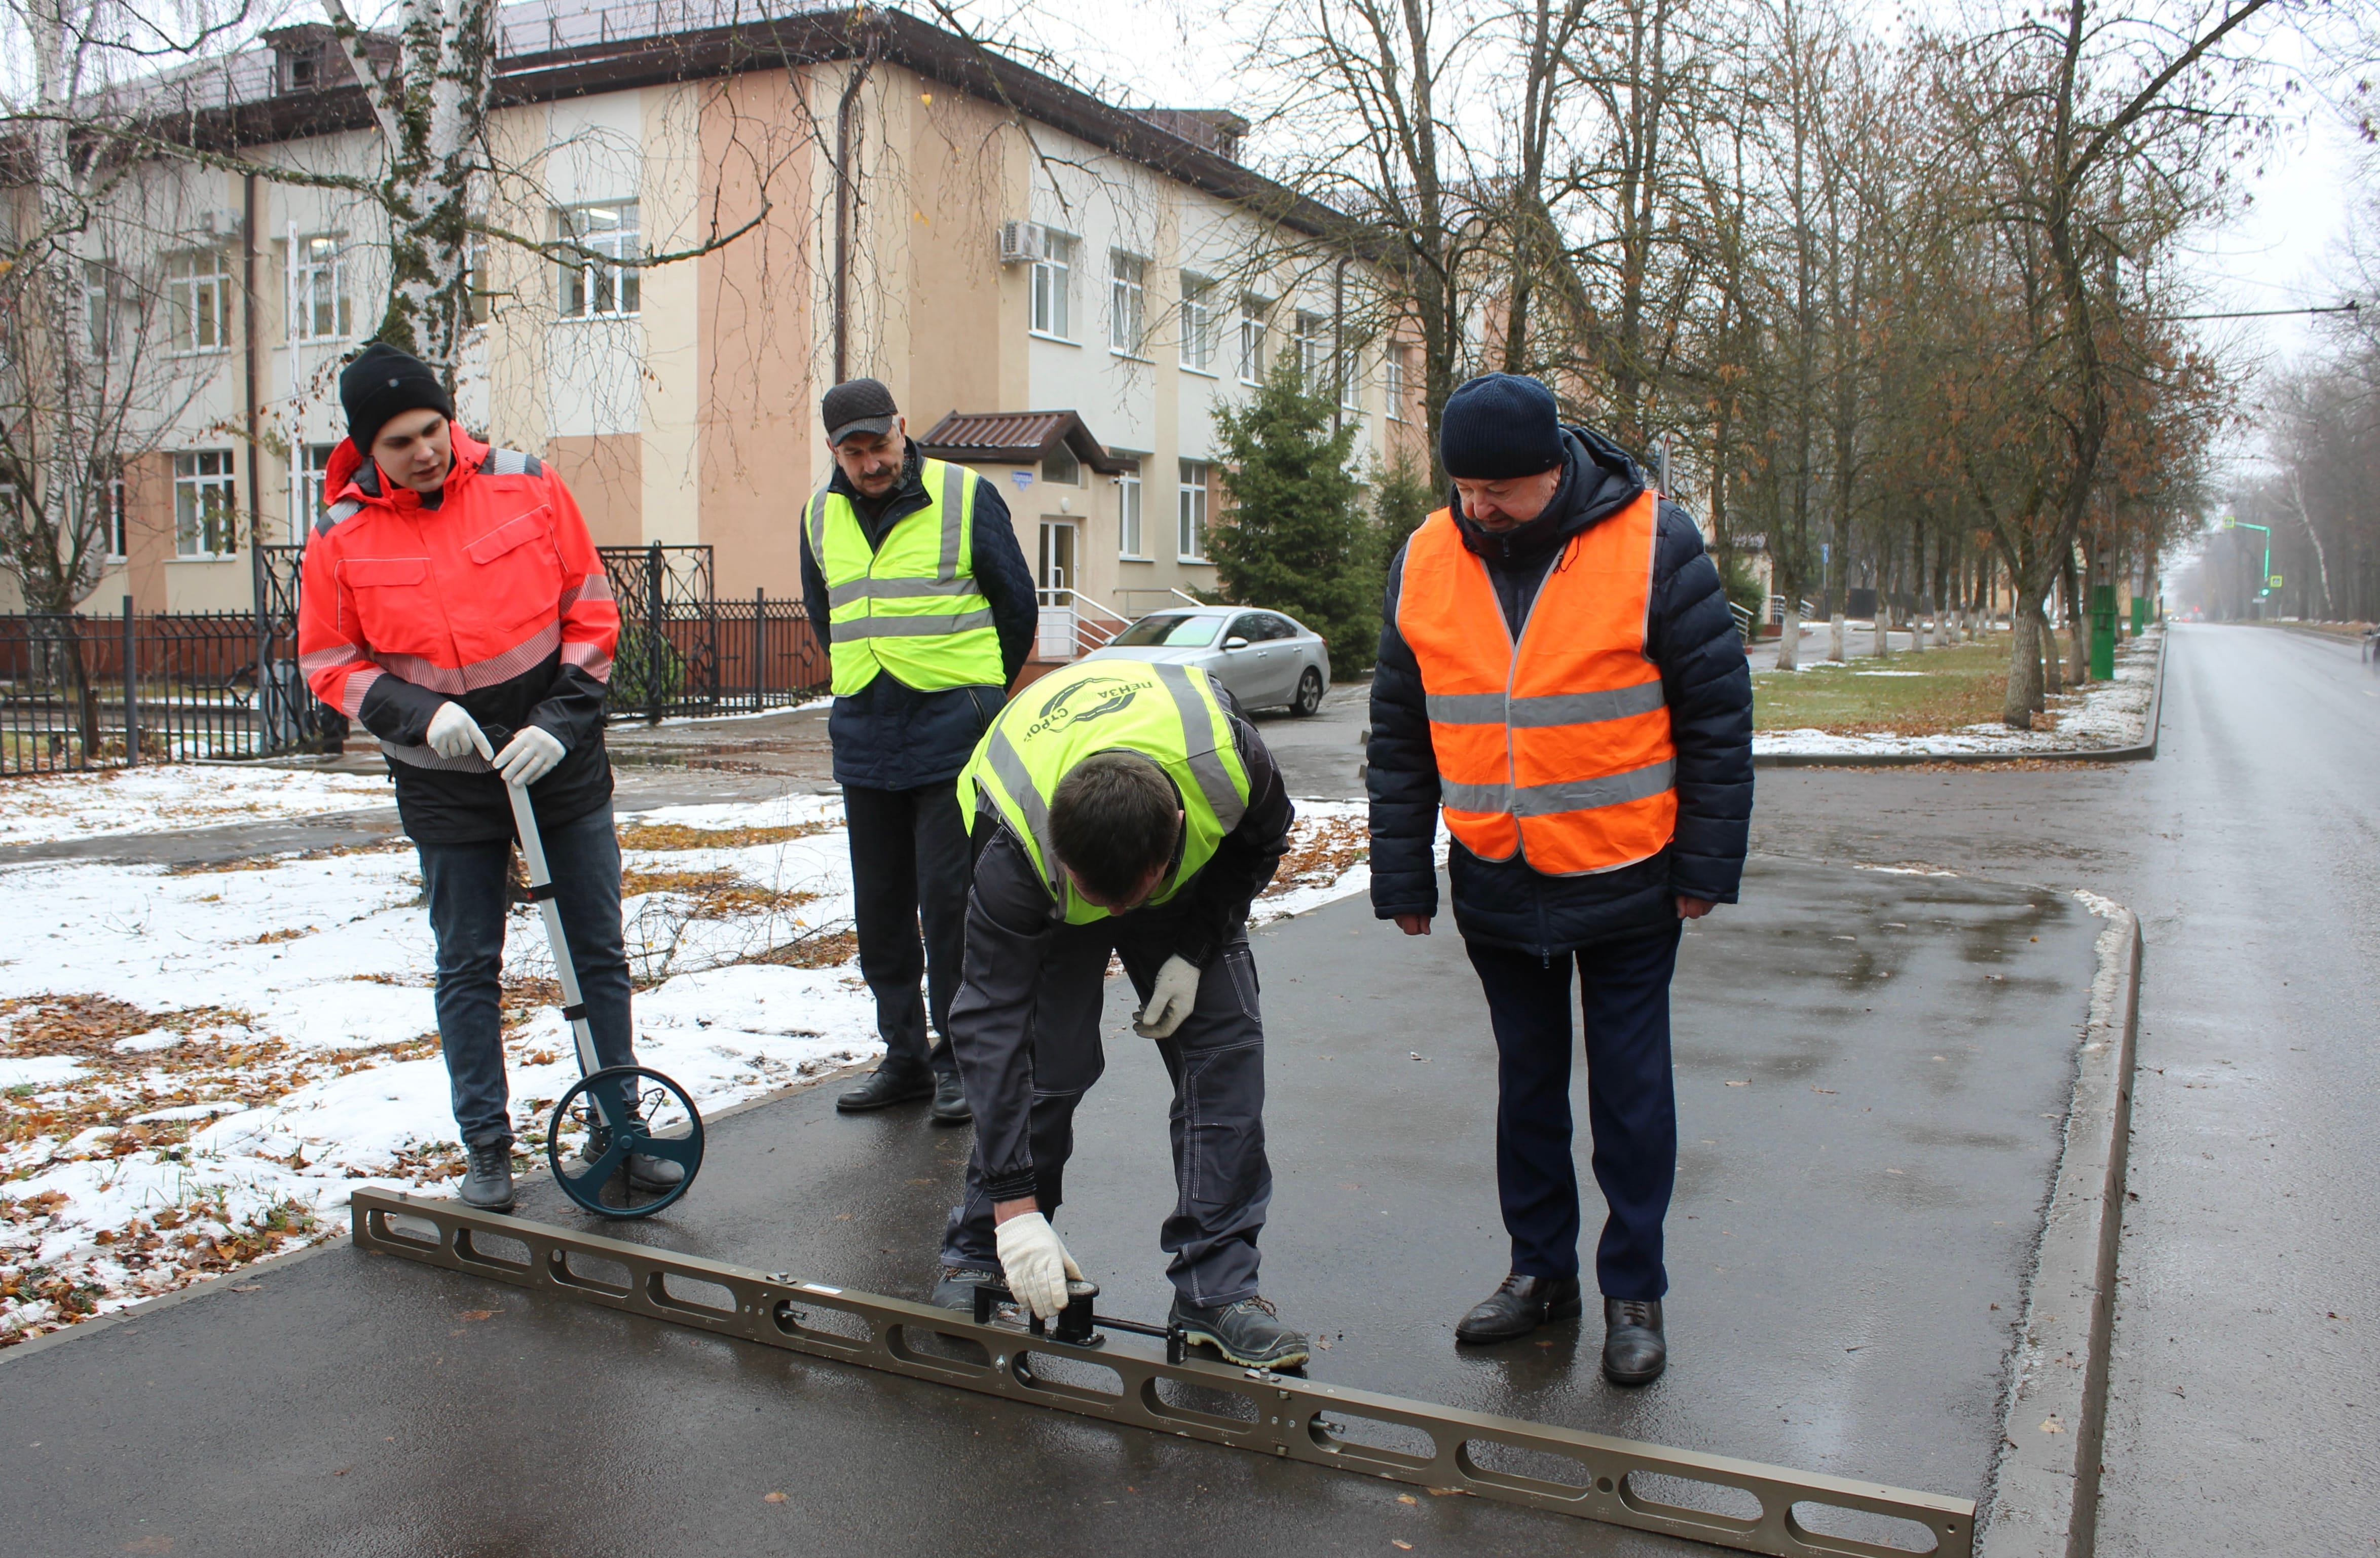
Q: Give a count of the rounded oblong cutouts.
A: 12